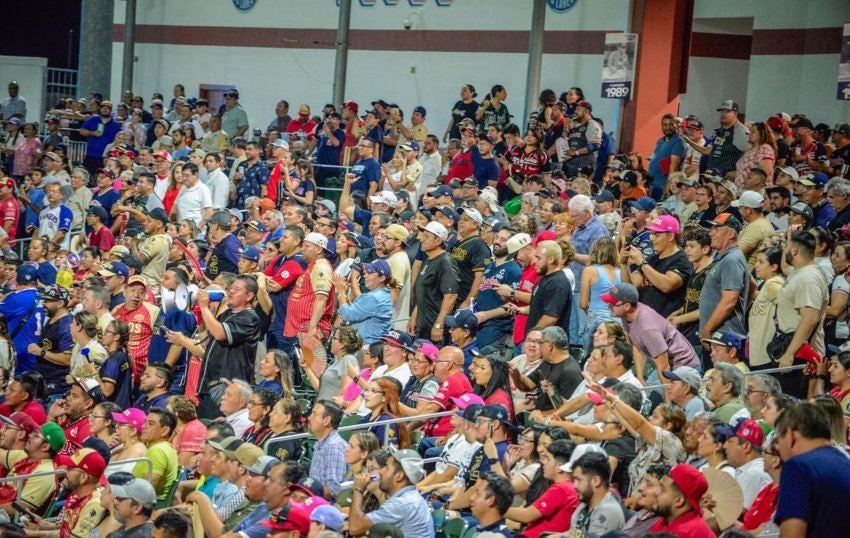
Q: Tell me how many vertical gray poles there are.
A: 4